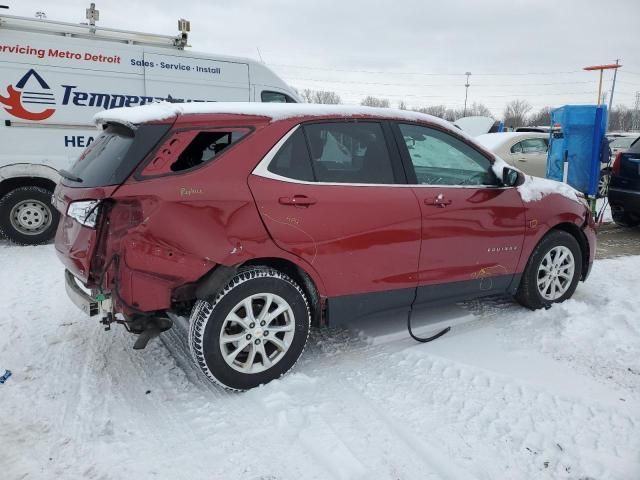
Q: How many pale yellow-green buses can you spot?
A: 0